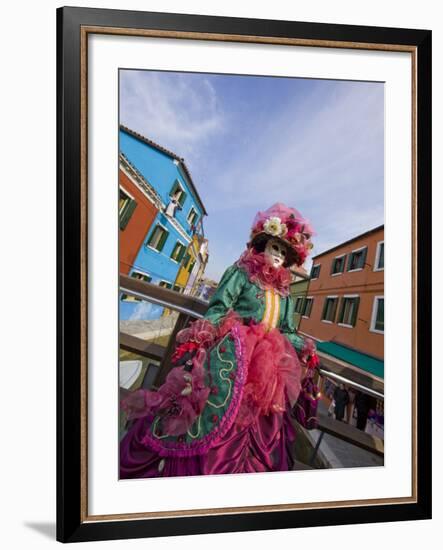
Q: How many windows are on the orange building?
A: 8